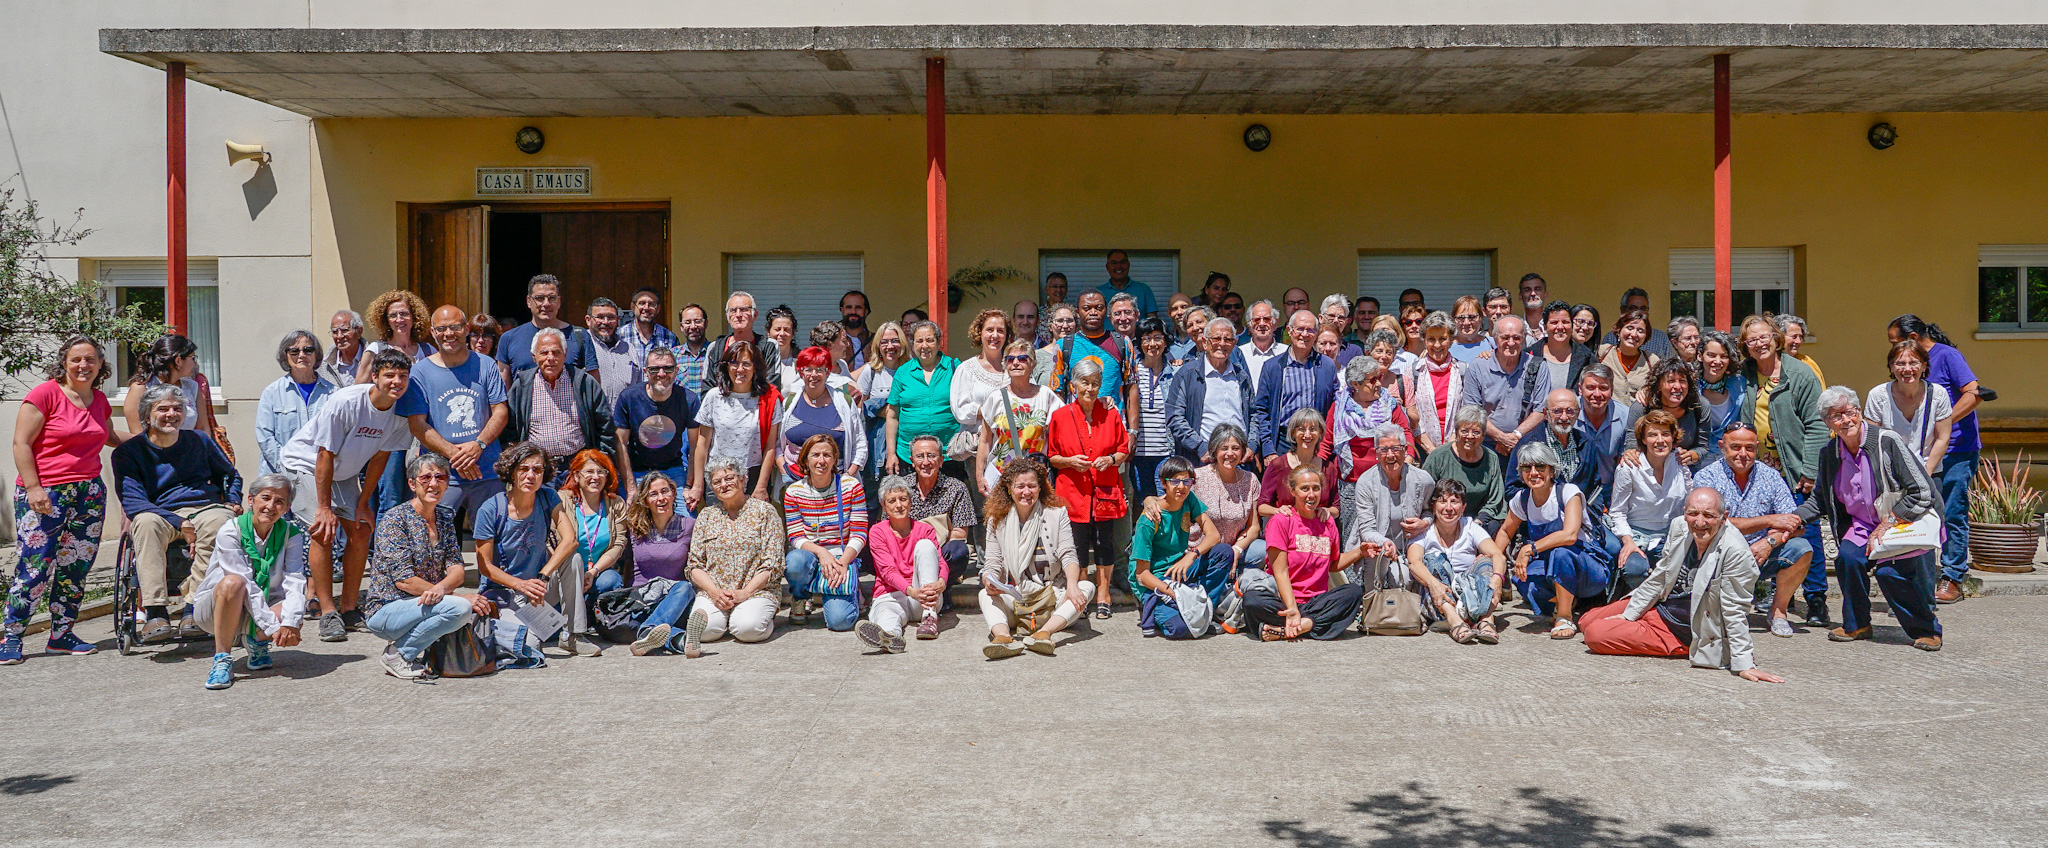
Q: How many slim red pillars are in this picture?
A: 3